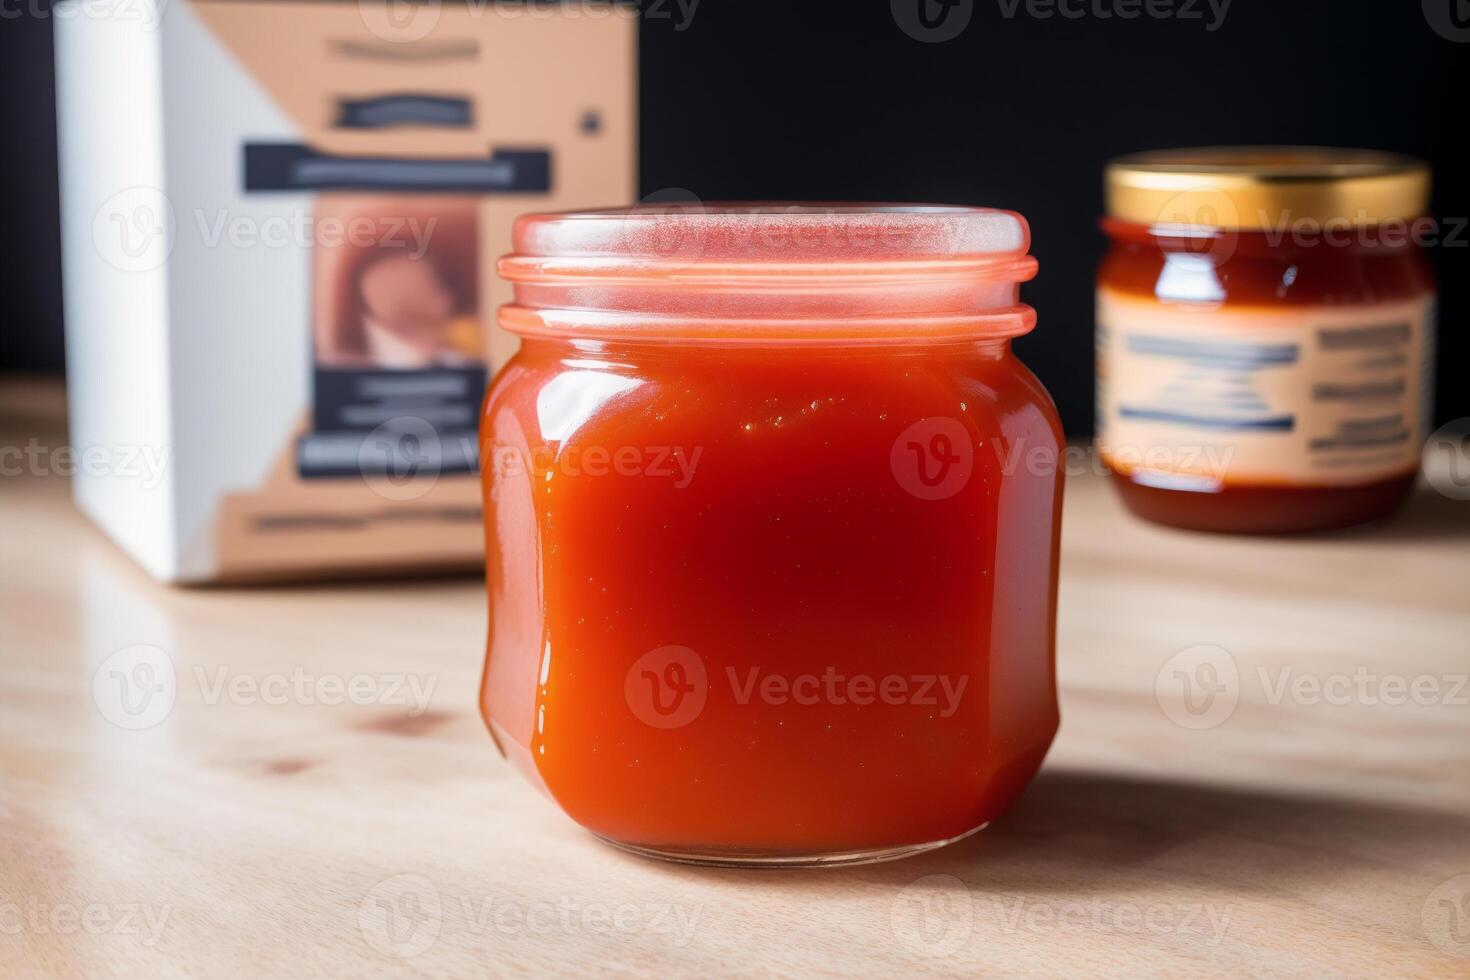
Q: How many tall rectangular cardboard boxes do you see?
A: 1